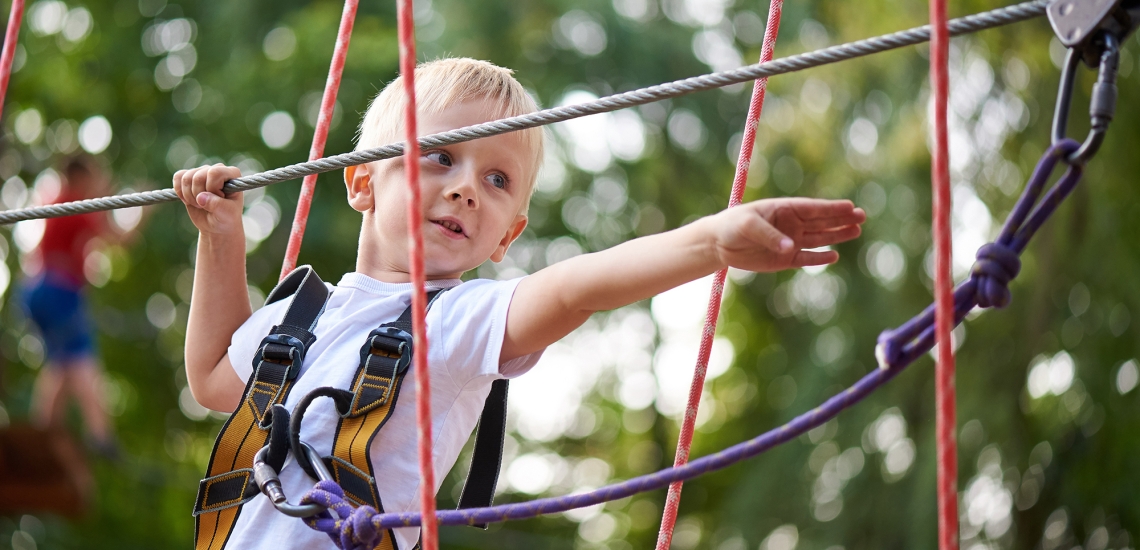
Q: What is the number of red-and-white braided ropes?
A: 5